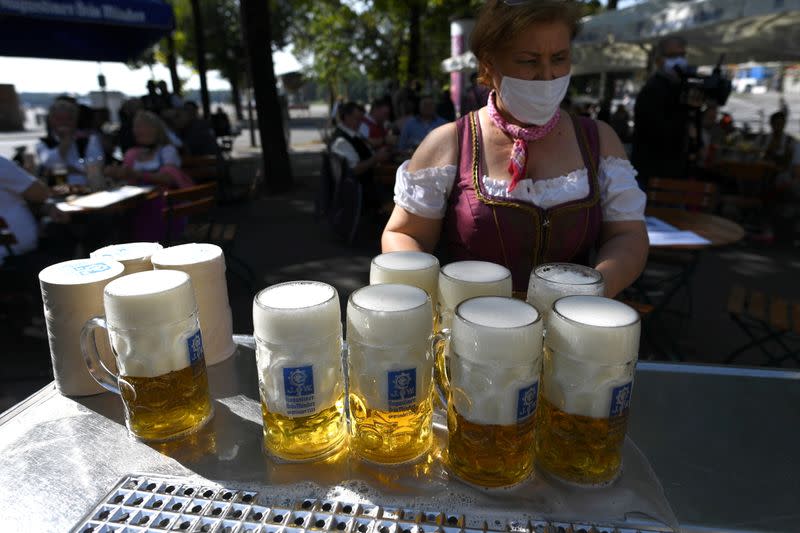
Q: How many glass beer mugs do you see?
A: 8